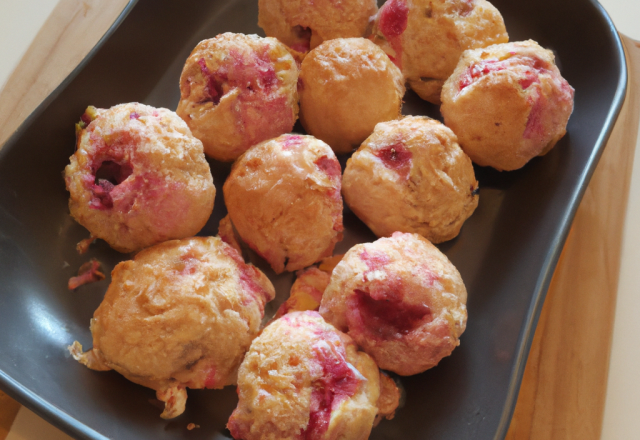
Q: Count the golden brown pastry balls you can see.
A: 11